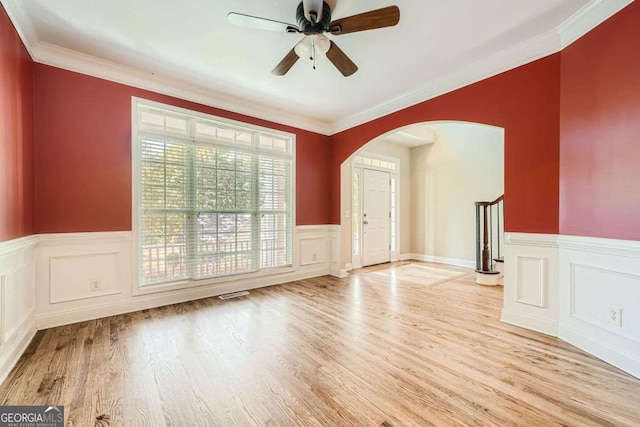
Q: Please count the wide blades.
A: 5